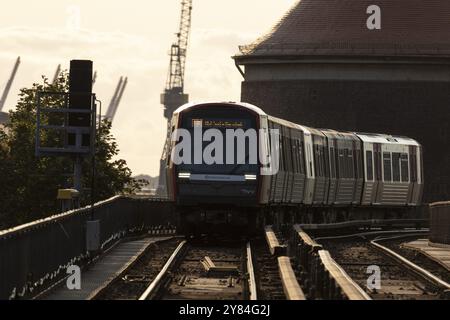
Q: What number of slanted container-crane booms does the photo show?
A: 5